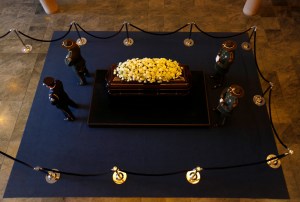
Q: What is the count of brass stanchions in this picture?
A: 10